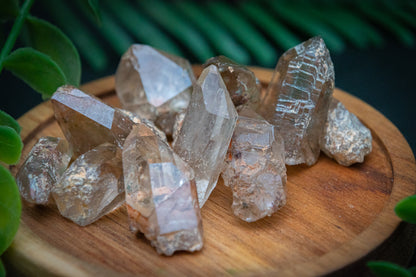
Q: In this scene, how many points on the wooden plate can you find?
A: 10